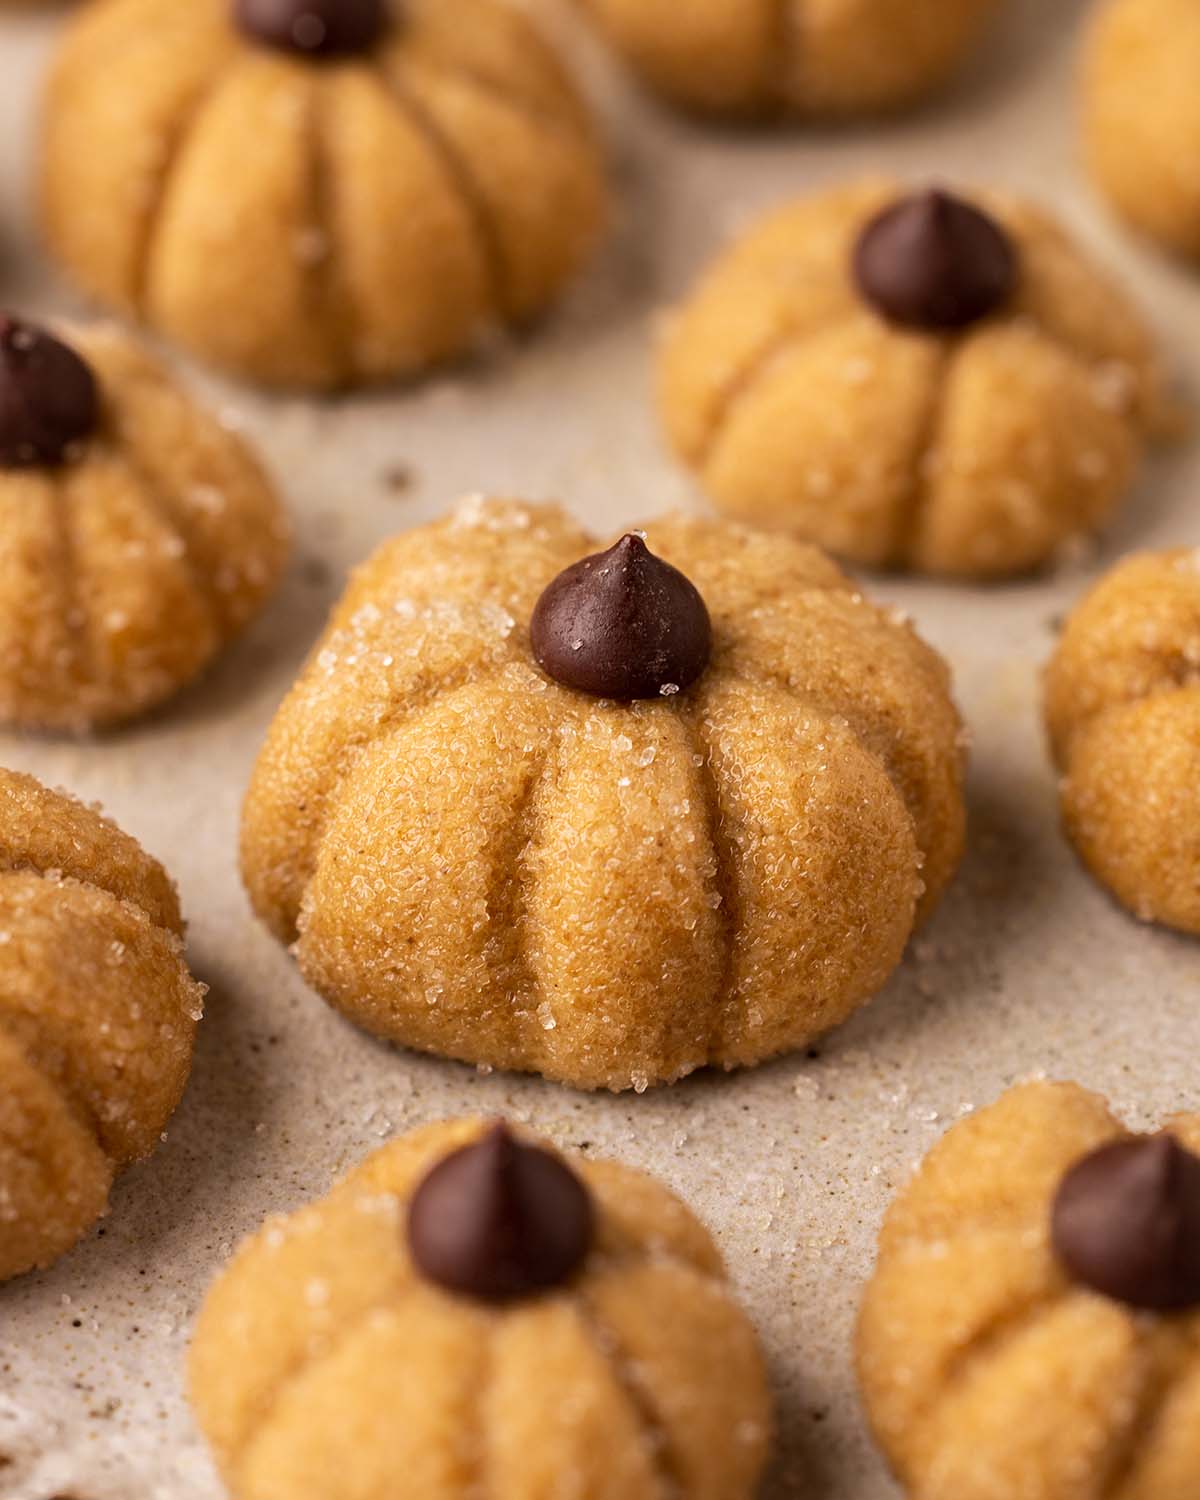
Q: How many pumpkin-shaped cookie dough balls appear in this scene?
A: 10